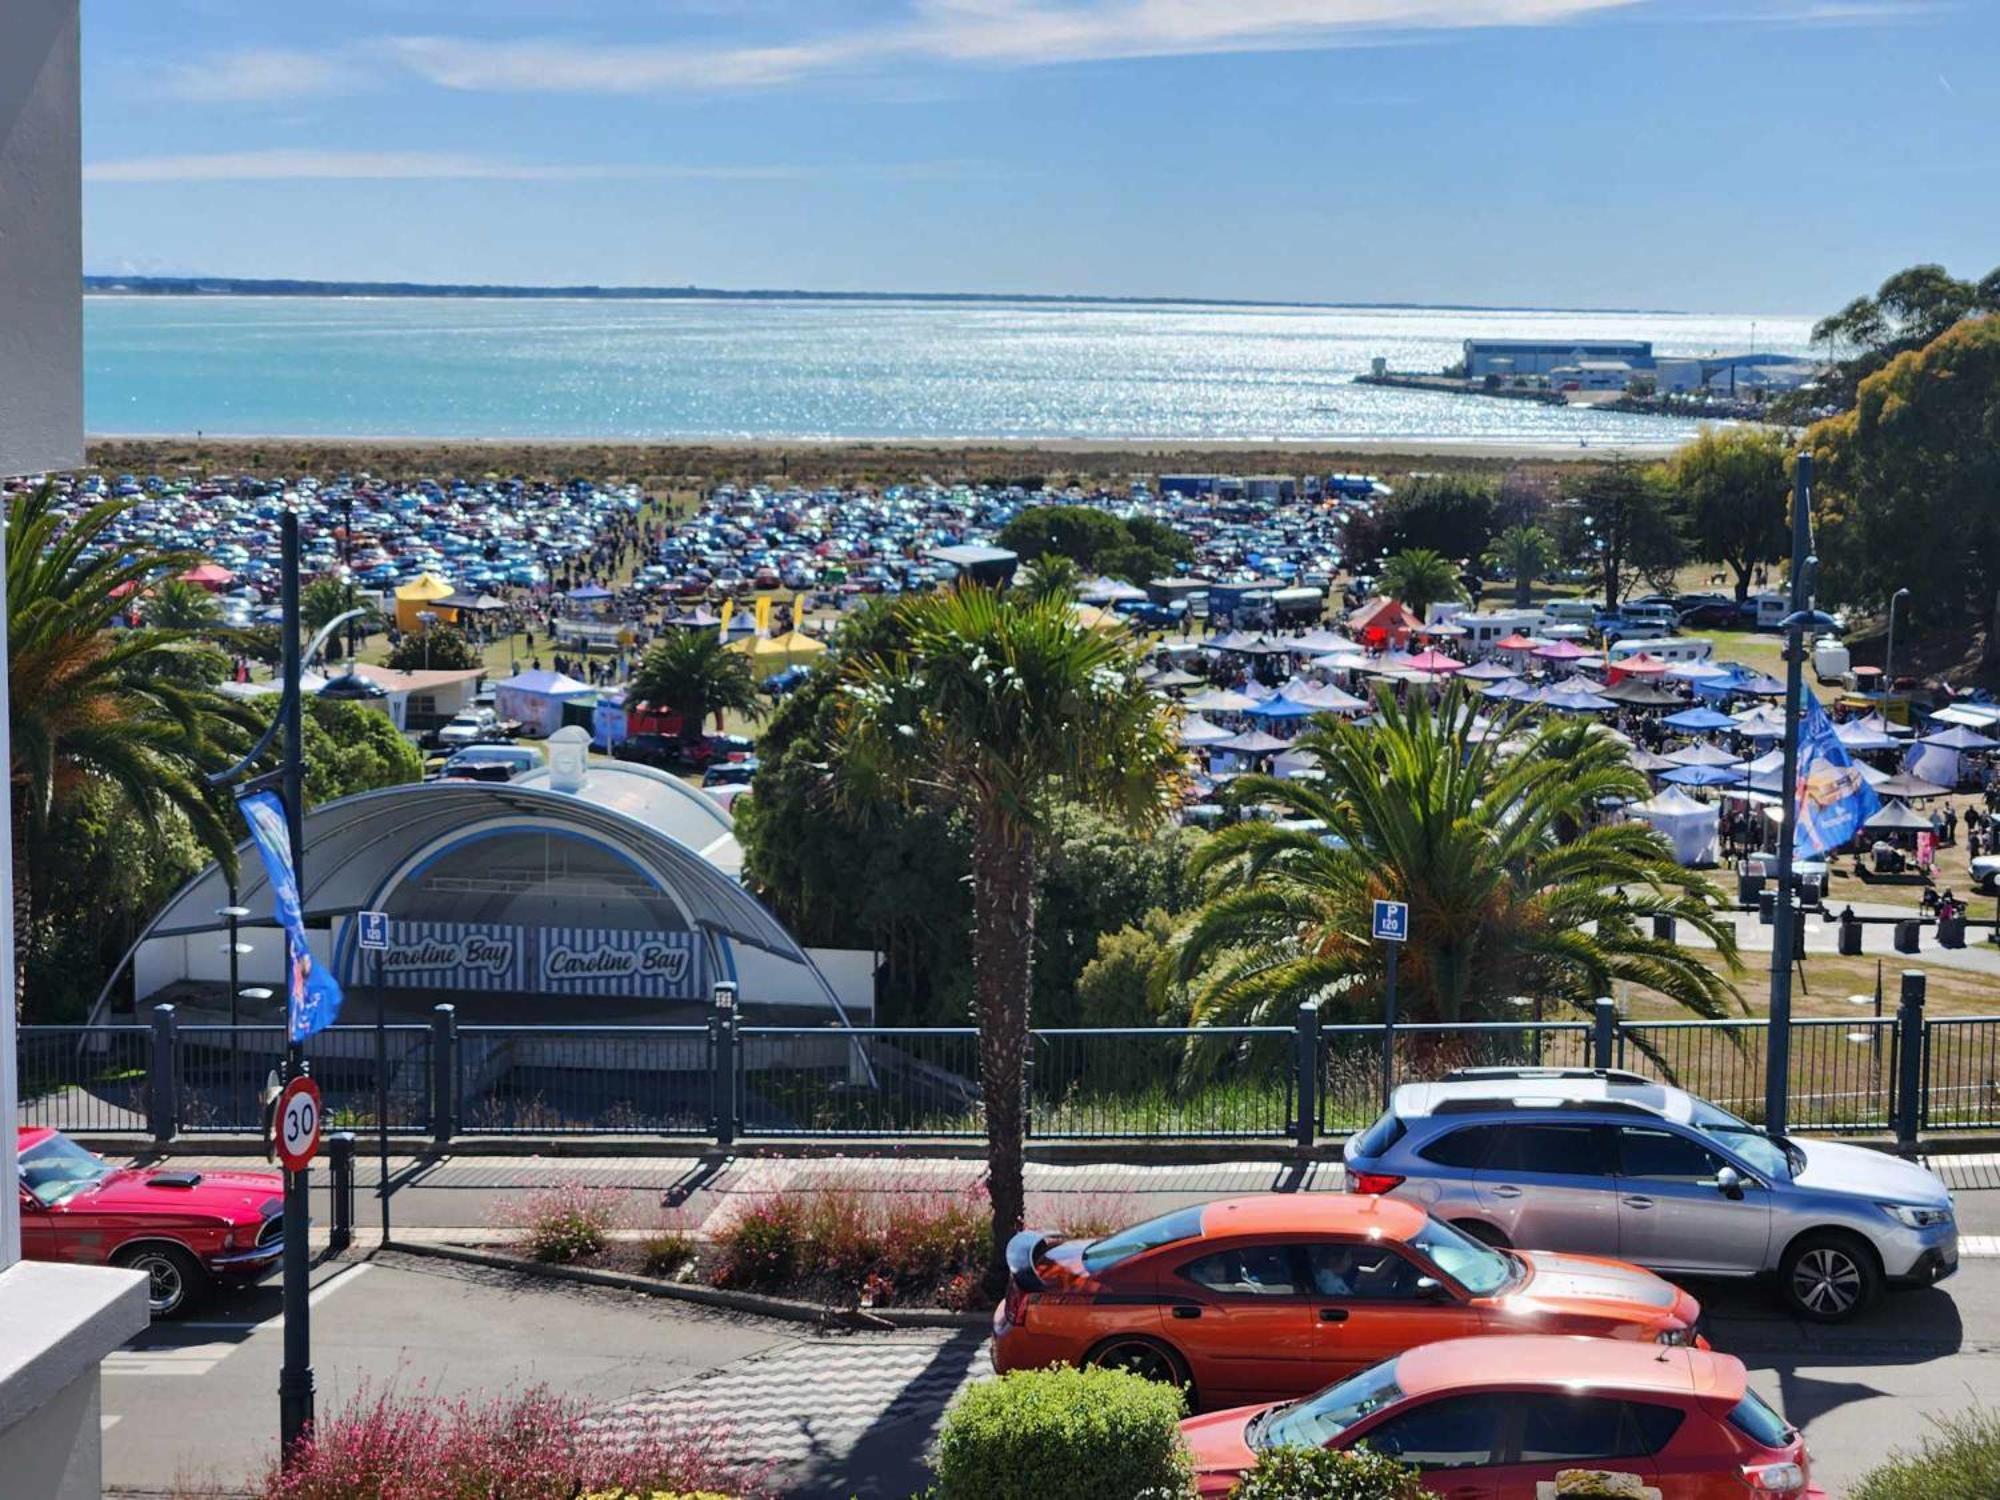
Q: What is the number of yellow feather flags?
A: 3